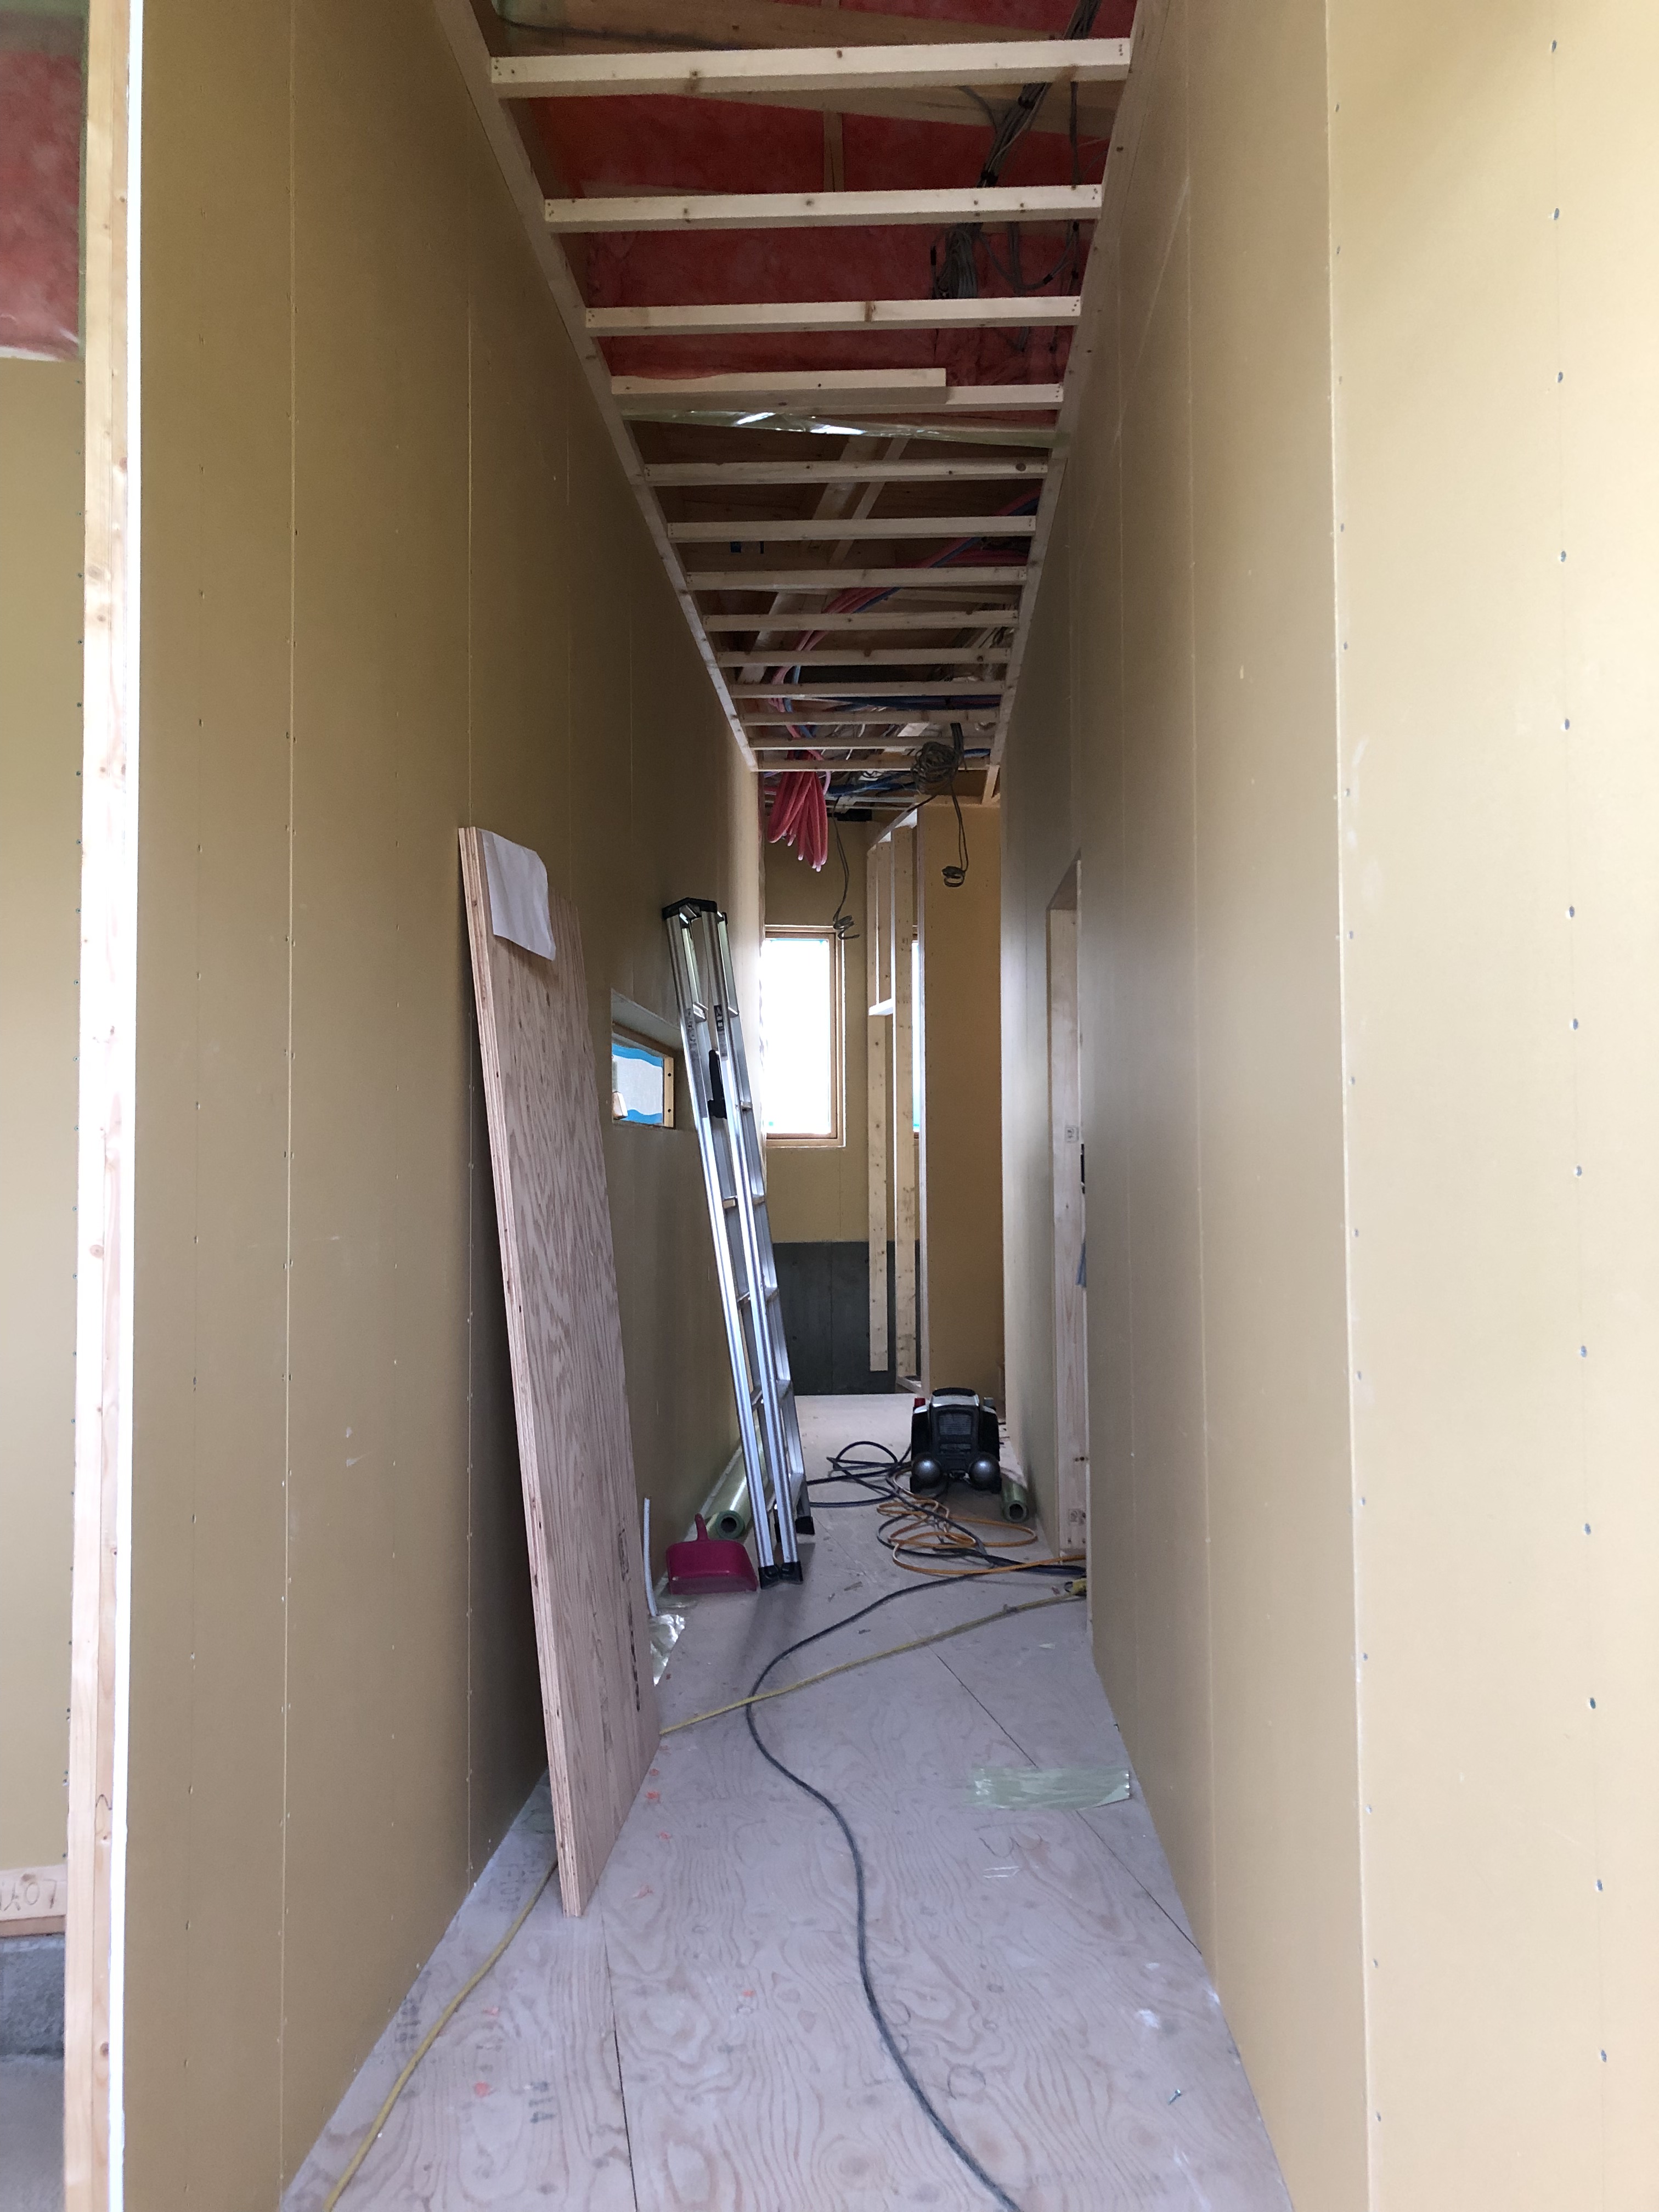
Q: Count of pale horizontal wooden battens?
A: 13